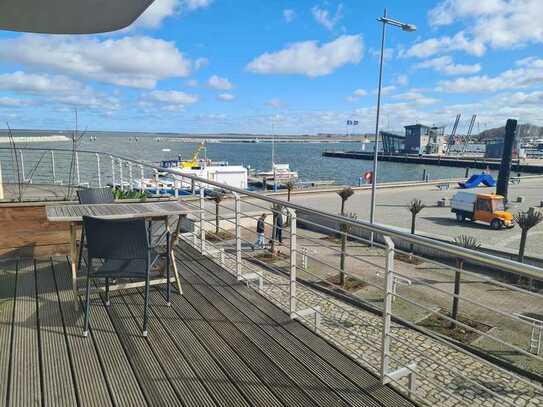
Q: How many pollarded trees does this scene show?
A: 8